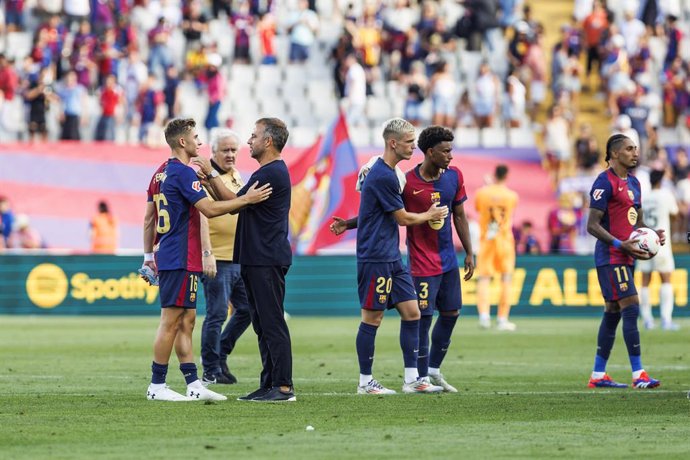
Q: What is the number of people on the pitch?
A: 8